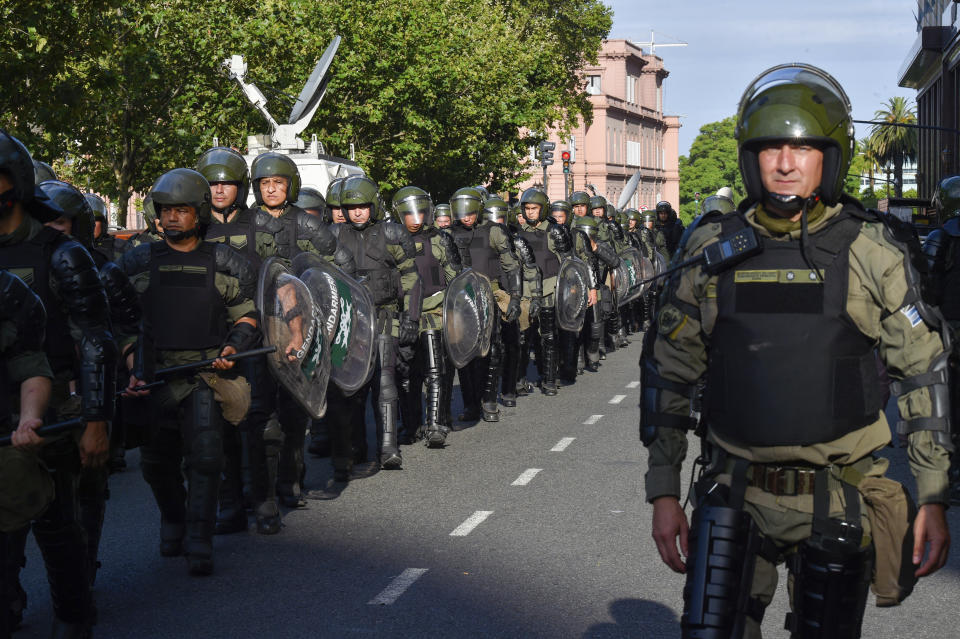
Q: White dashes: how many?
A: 7